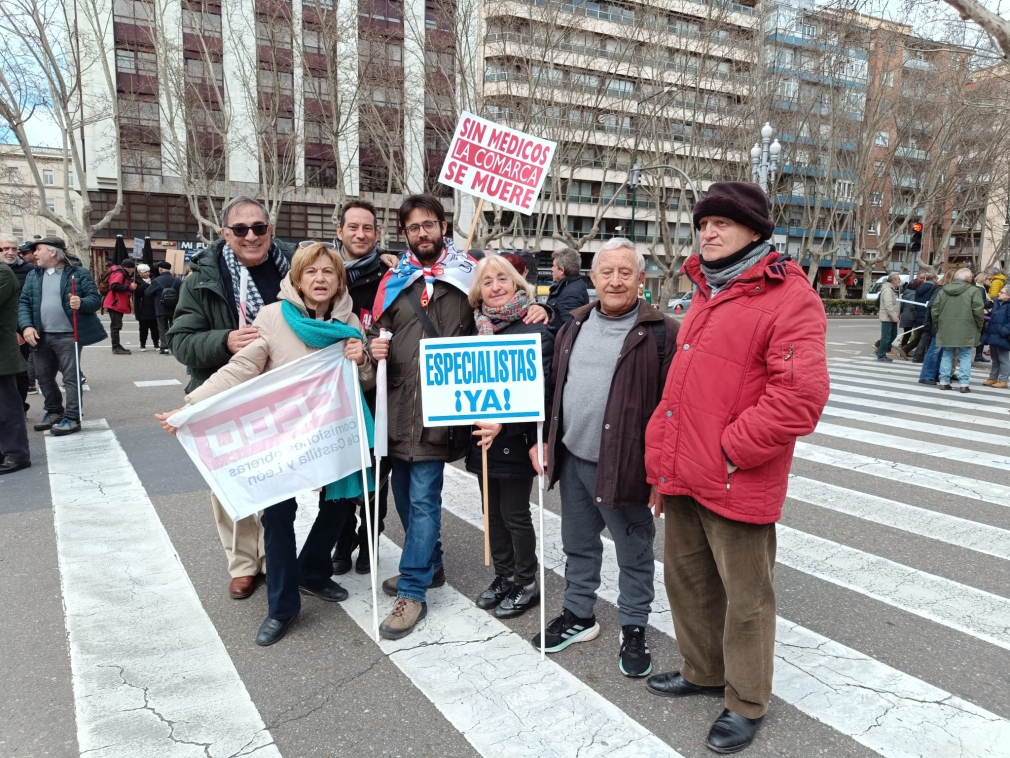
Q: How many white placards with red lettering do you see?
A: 1